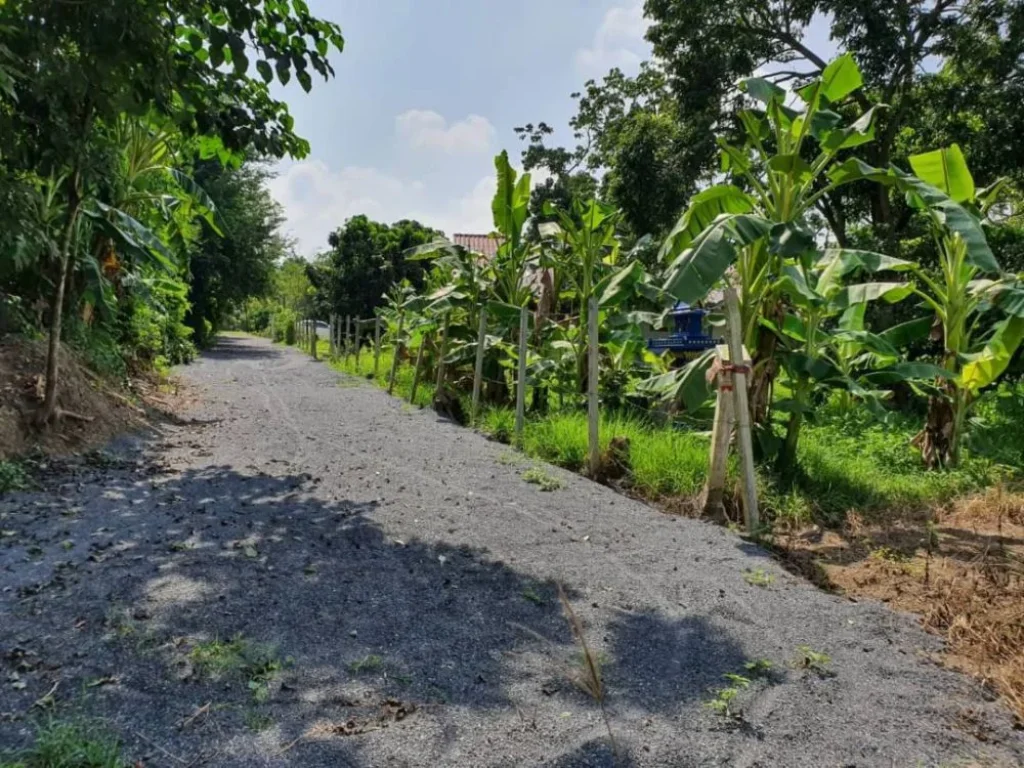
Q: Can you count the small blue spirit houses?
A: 1